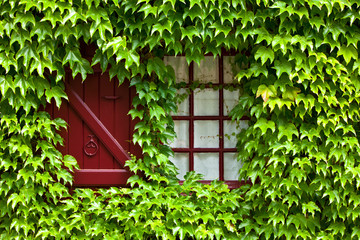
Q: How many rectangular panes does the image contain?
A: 12